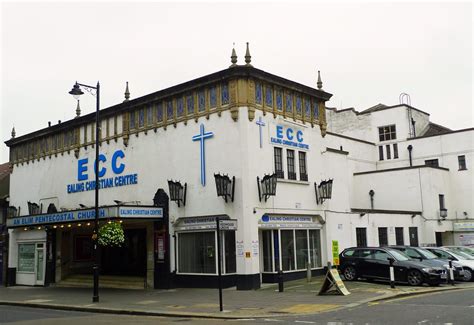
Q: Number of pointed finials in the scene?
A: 6